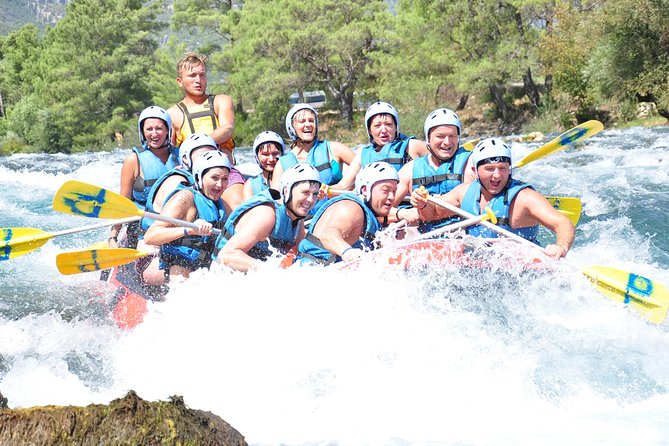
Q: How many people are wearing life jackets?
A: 11